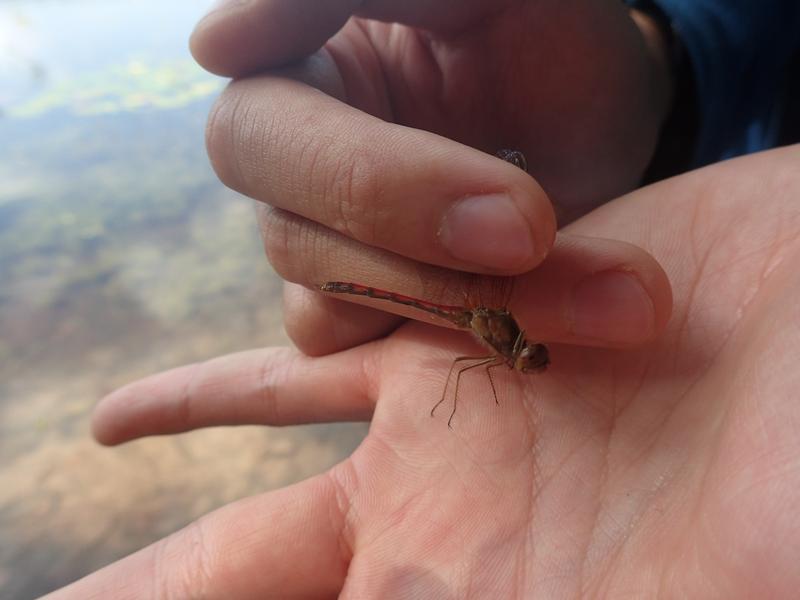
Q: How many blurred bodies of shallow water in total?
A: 1